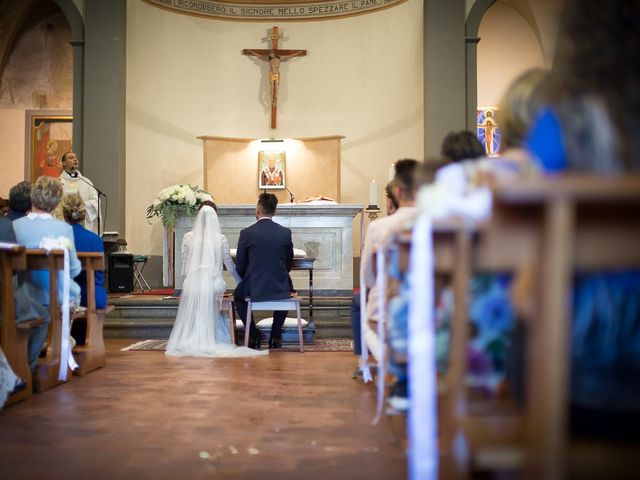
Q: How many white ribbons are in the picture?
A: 4